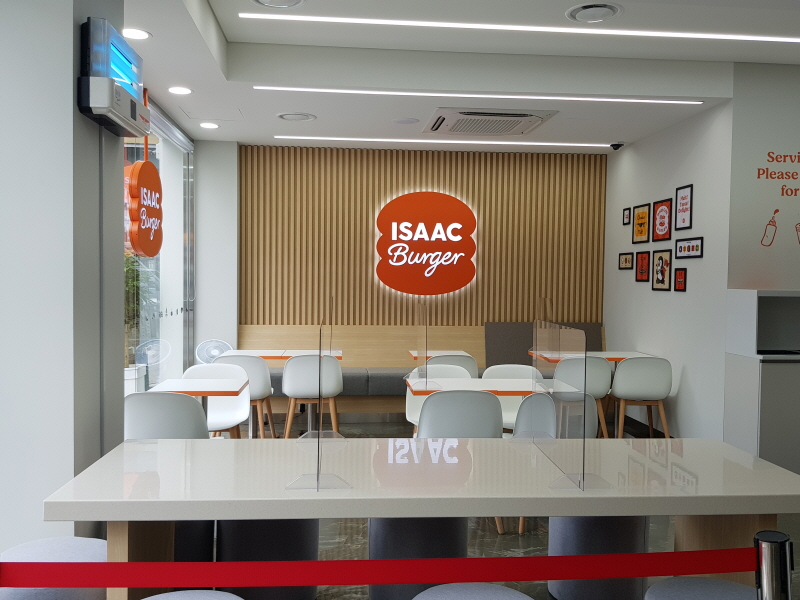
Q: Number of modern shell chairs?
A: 11